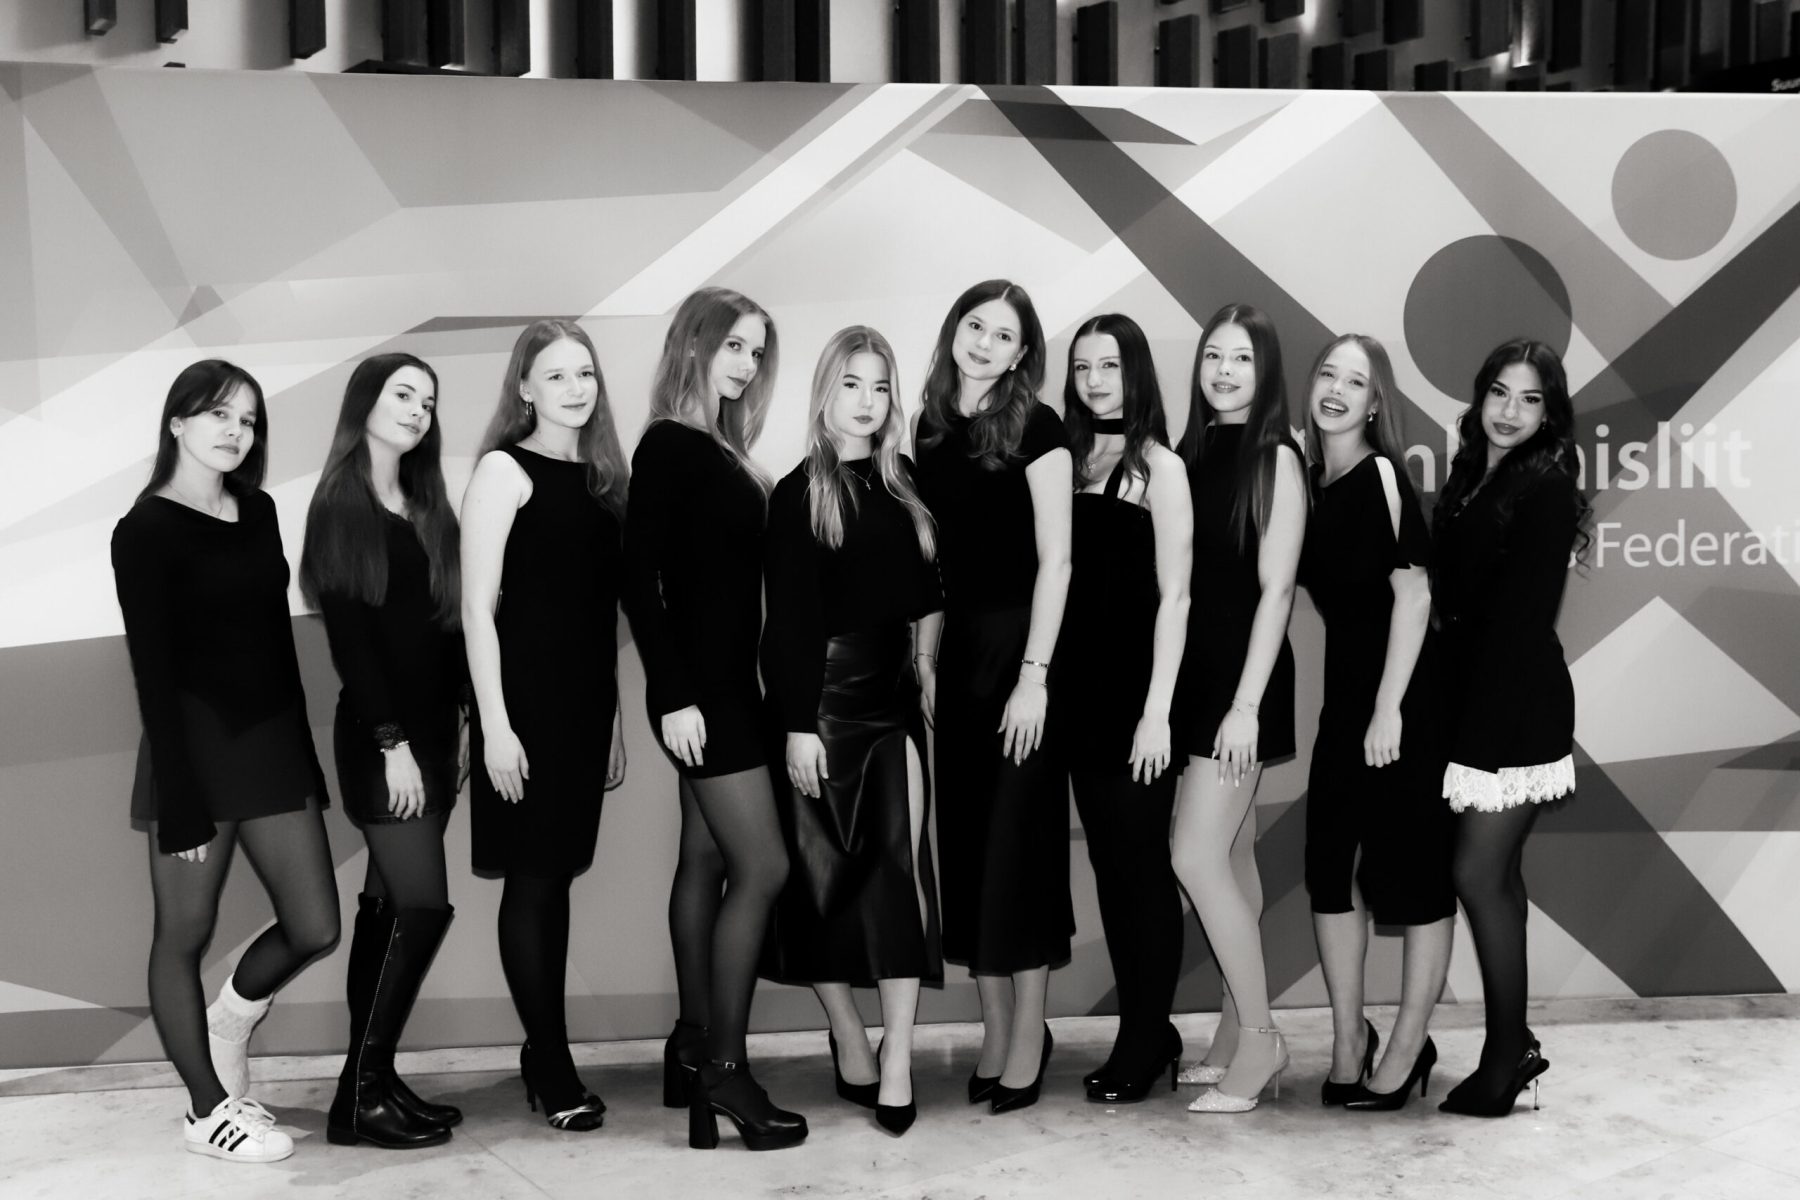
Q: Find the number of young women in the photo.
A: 10